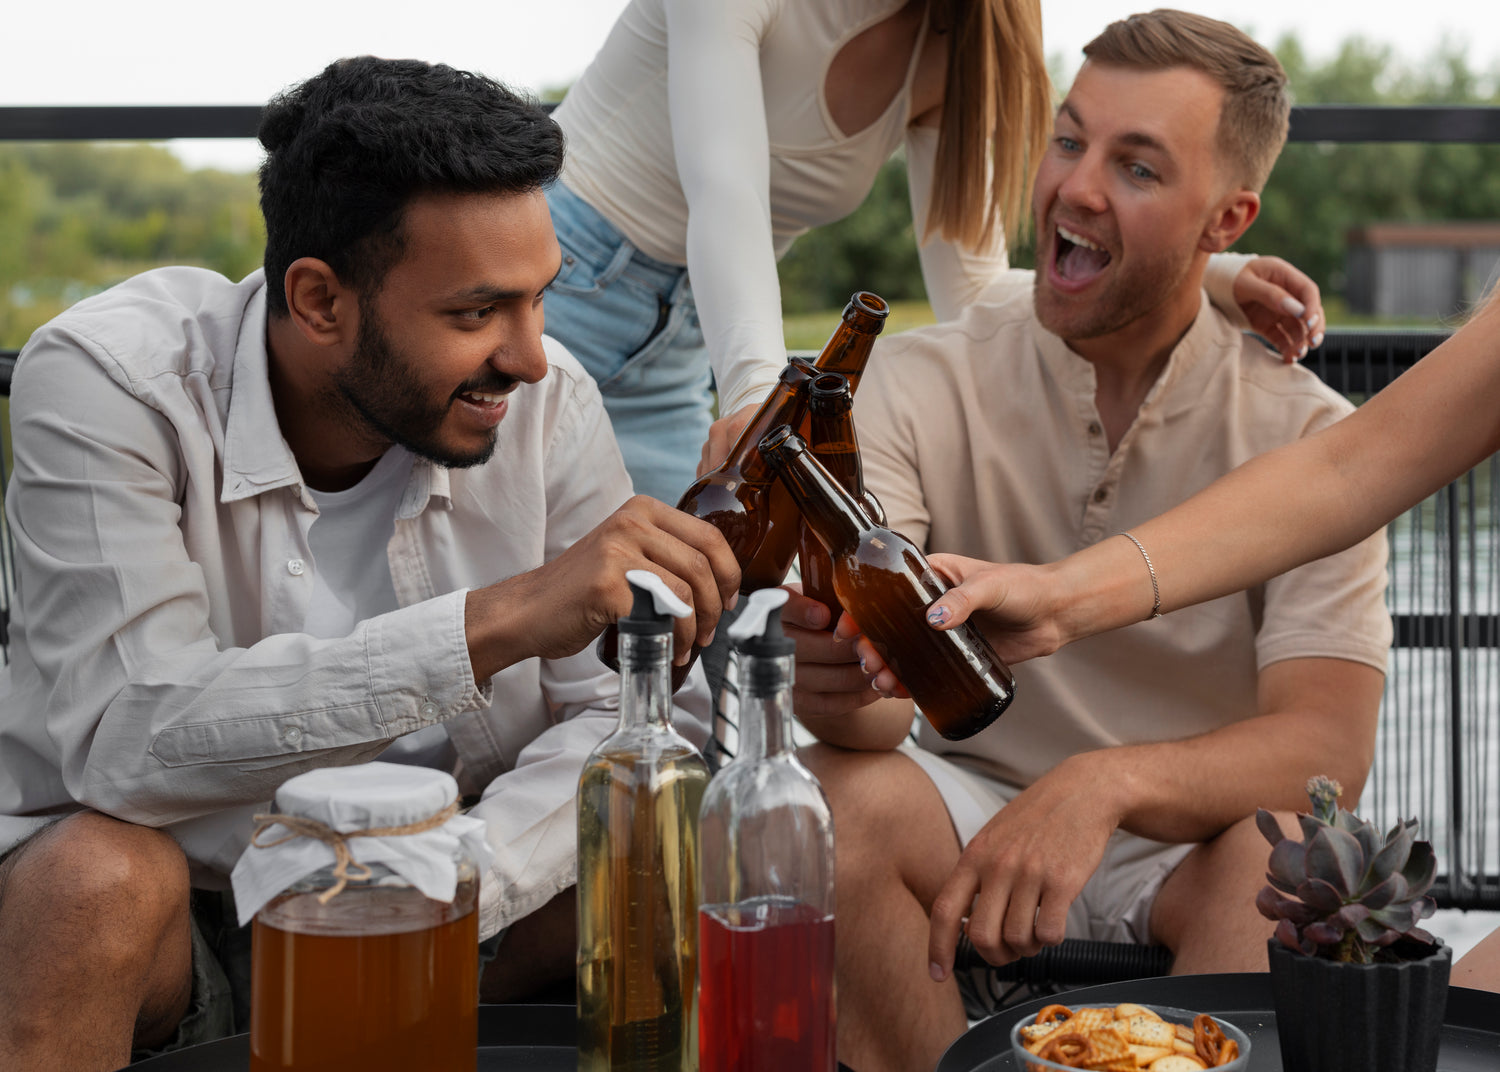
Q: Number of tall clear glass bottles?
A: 2